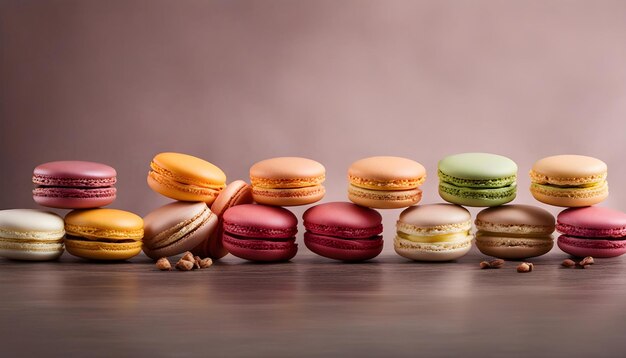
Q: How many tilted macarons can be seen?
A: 3